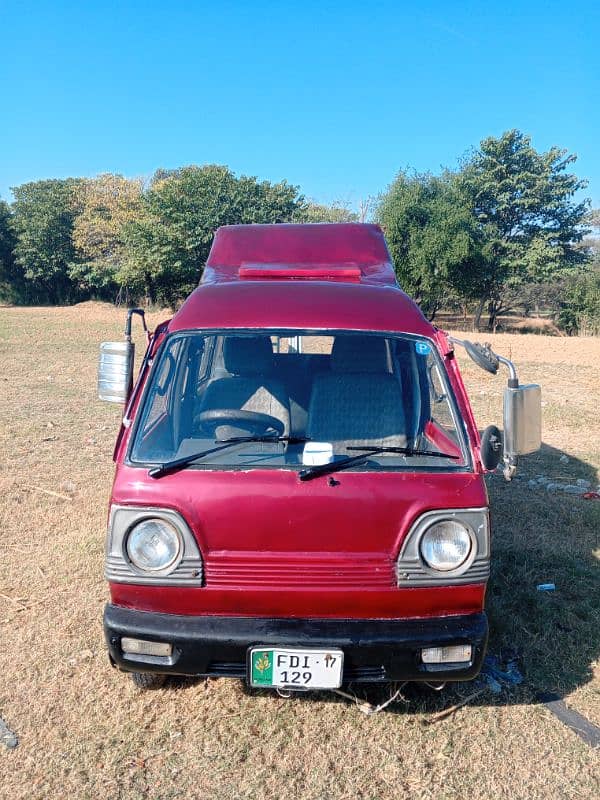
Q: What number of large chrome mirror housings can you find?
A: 2